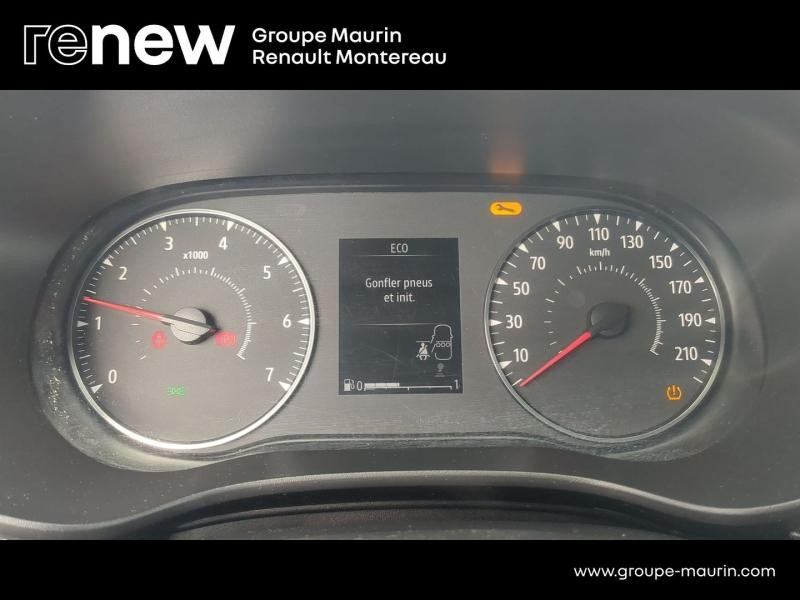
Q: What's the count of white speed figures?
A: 11